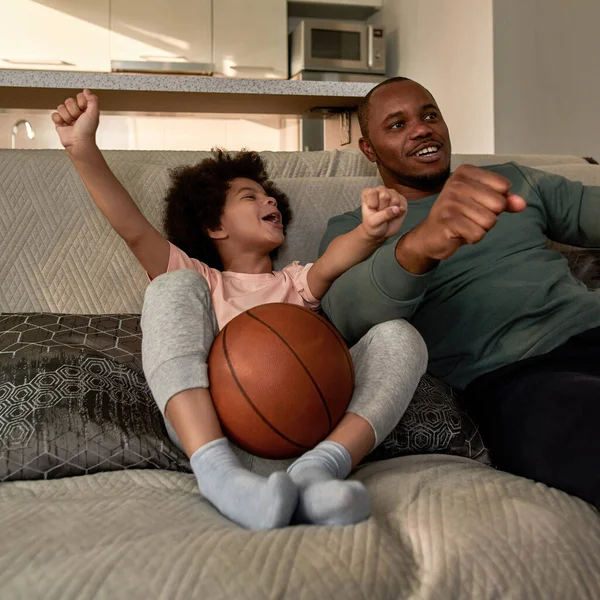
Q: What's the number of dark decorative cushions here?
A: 2